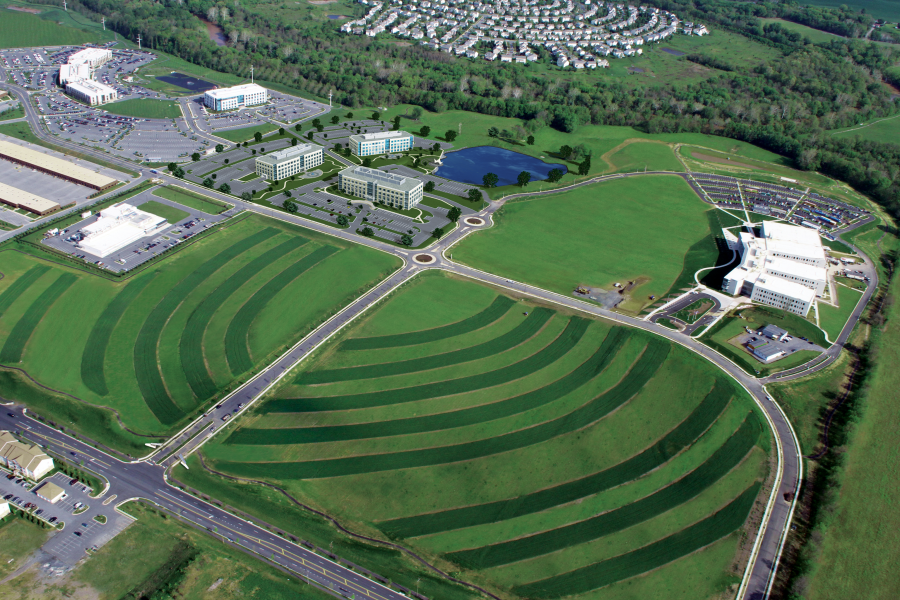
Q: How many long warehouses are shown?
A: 2